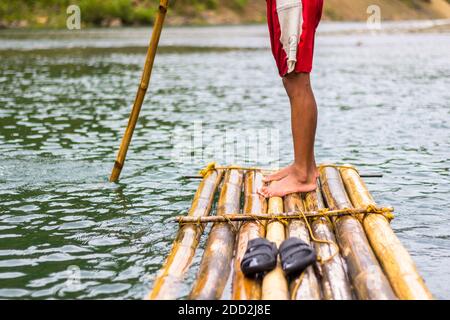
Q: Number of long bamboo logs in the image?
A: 8